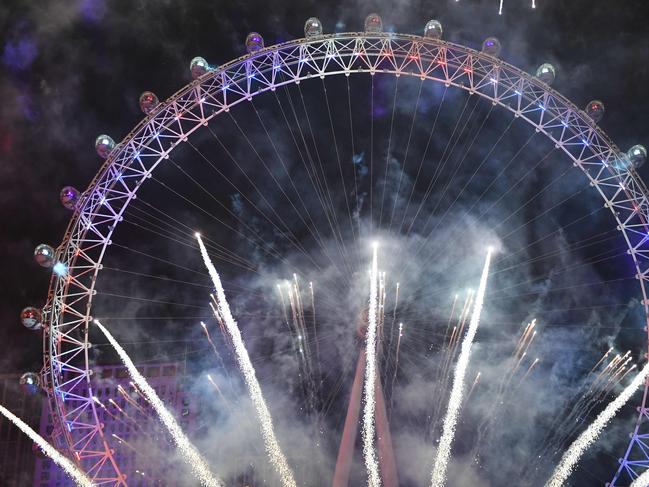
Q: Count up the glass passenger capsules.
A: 15